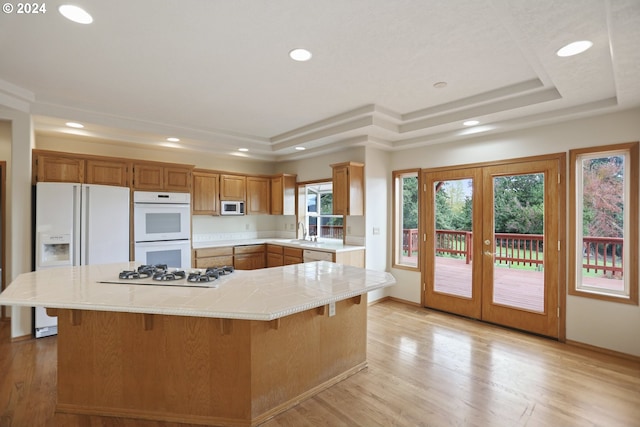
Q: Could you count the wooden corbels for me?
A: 7